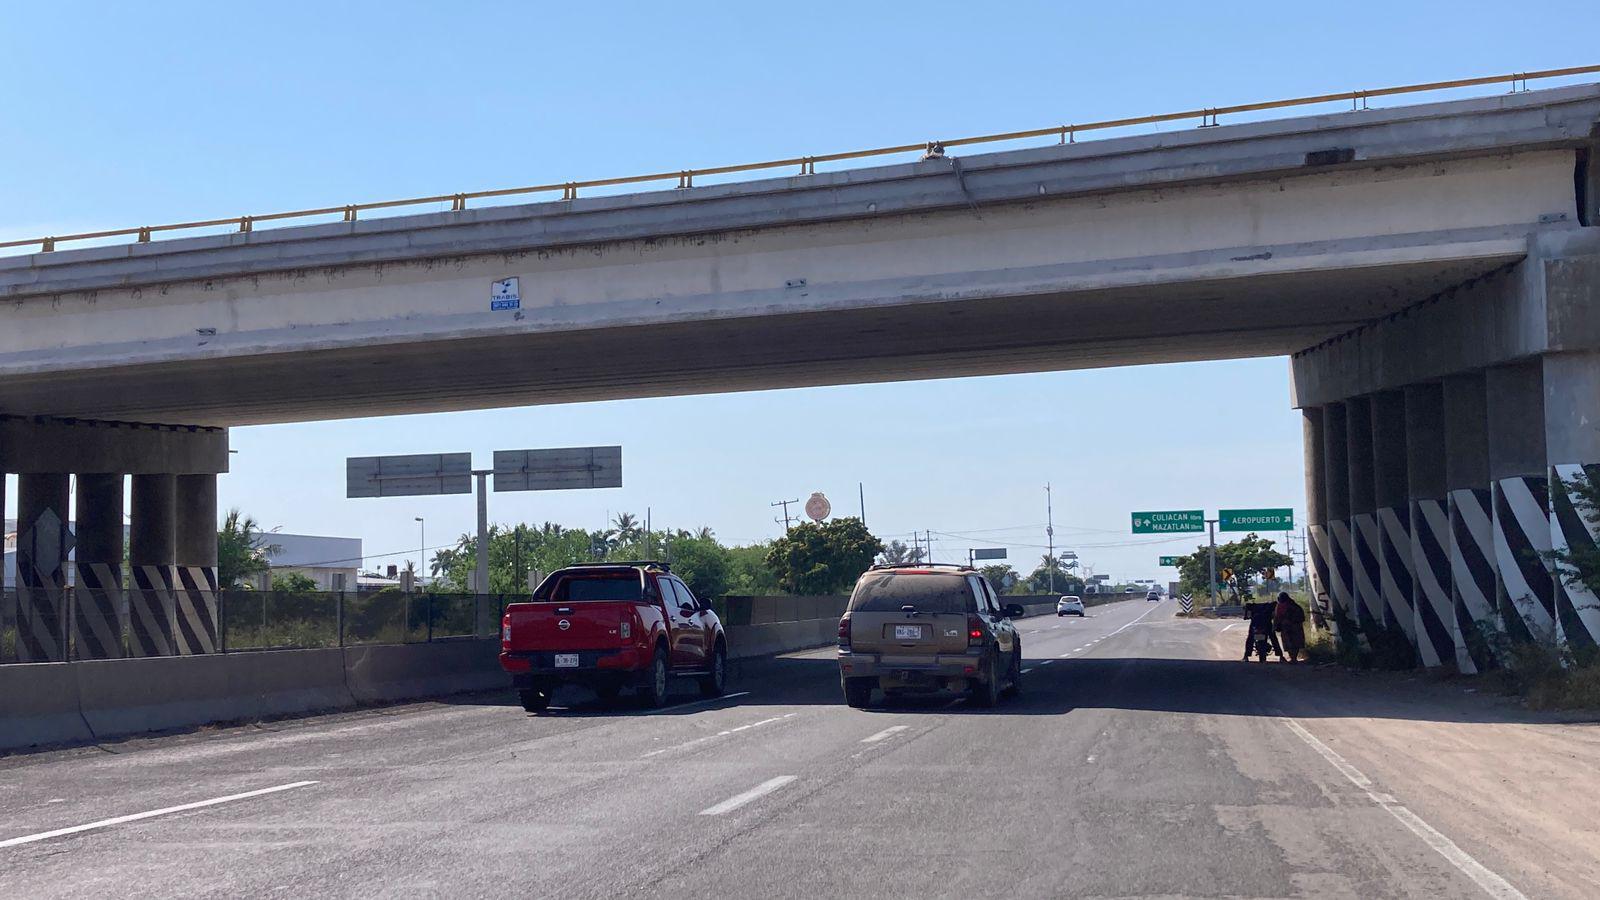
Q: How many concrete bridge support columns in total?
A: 12